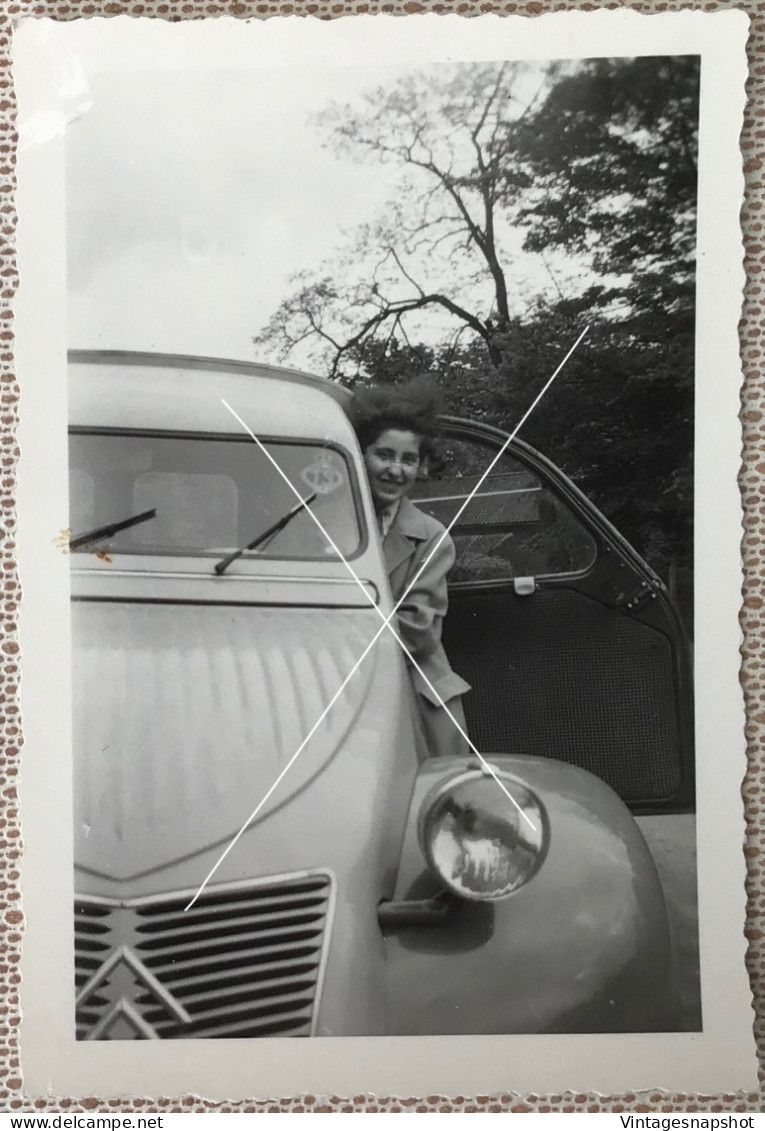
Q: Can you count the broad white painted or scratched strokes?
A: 2